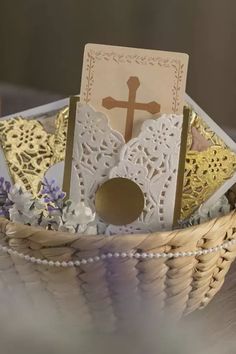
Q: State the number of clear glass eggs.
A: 0